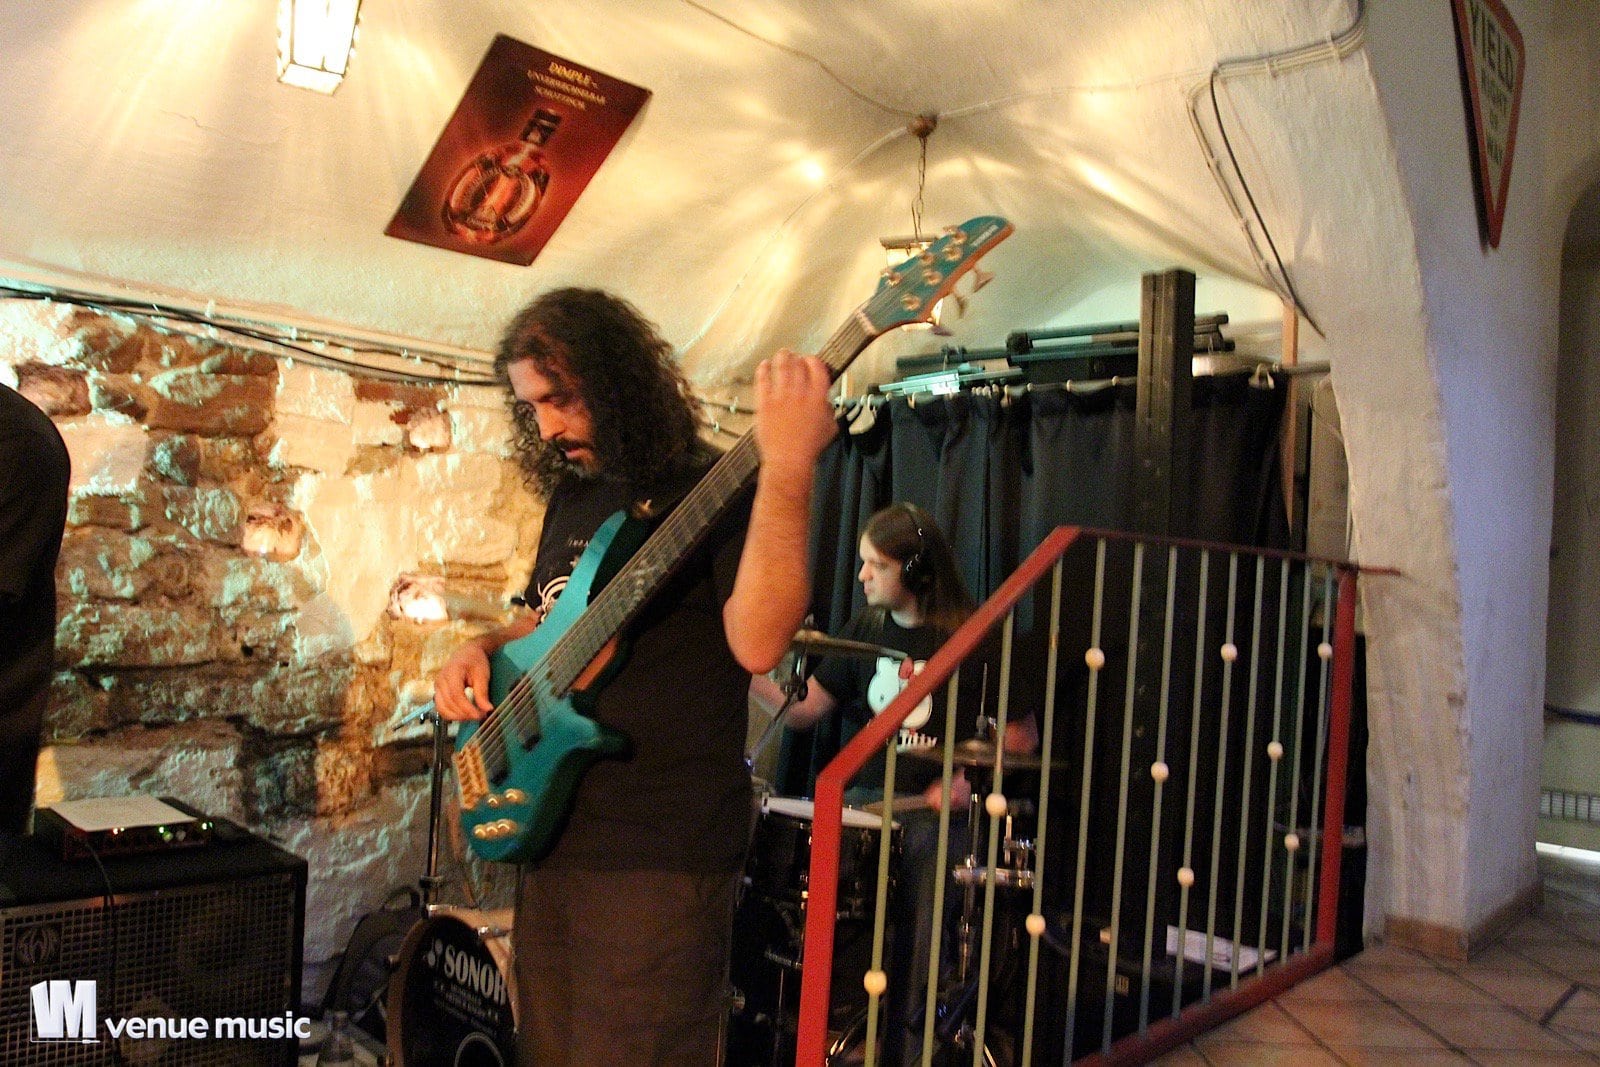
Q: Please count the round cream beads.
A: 10